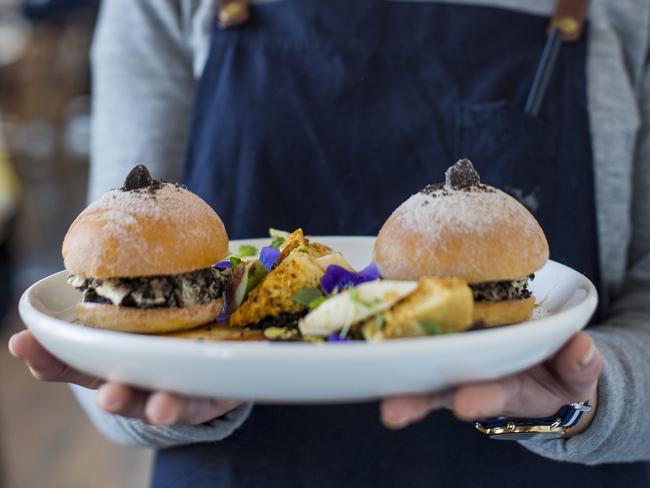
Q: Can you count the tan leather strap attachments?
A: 2